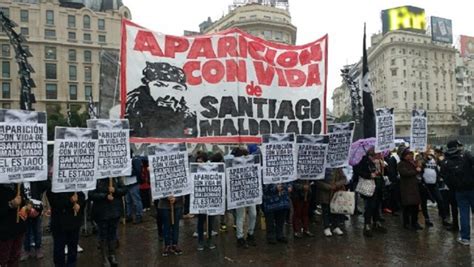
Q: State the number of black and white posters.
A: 11